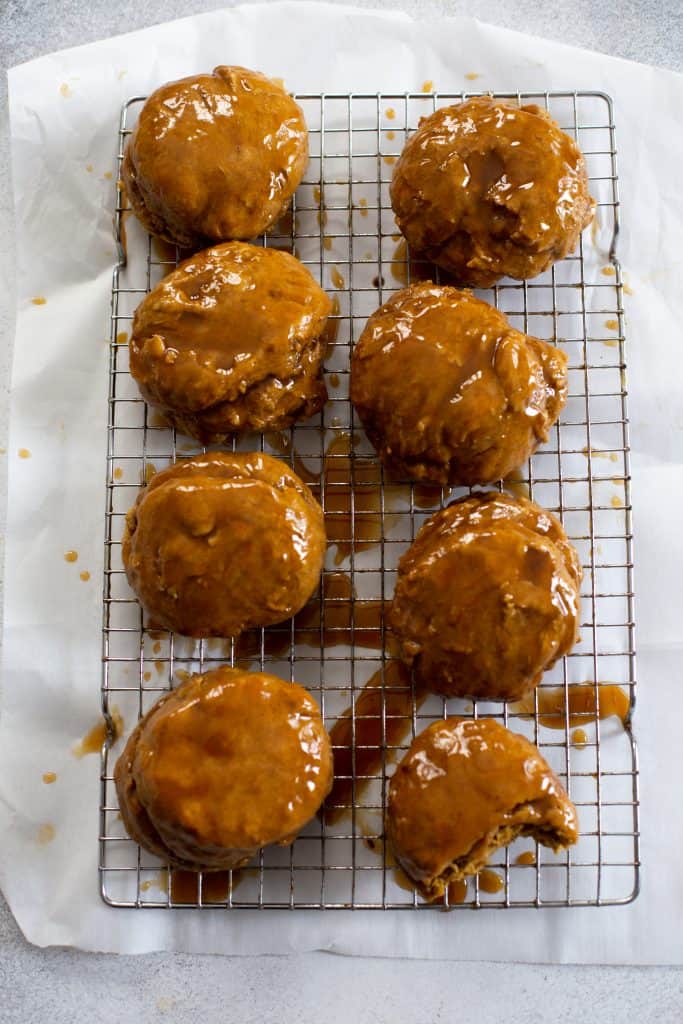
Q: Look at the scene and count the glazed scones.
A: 8